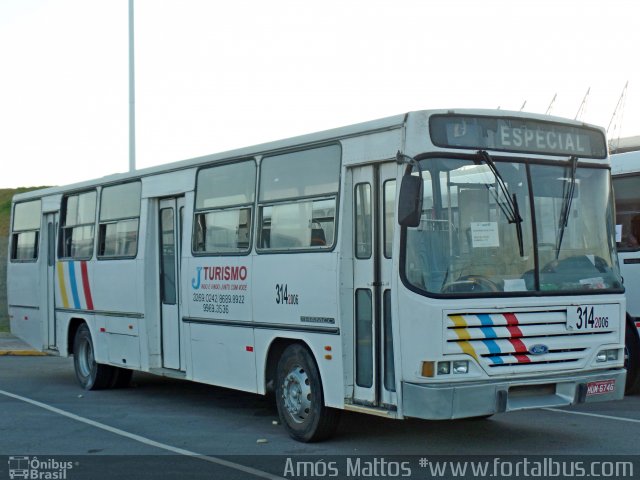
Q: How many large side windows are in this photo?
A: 5